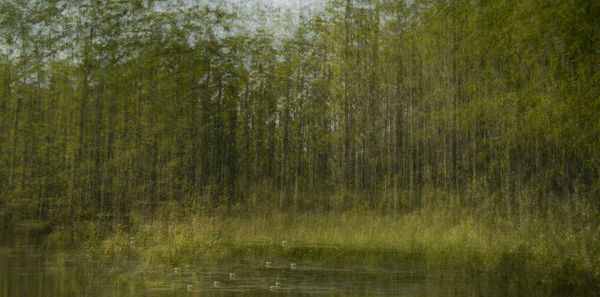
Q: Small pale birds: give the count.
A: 8